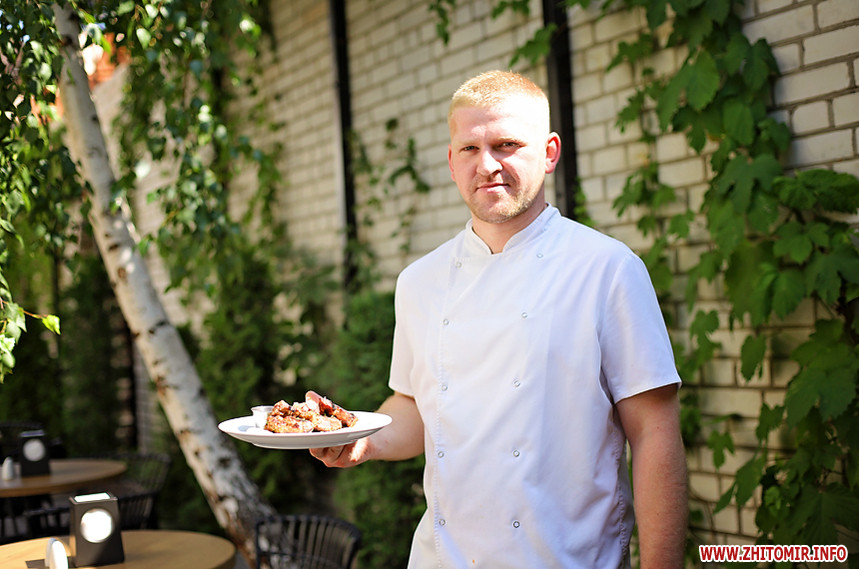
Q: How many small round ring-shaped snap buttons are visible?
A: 10